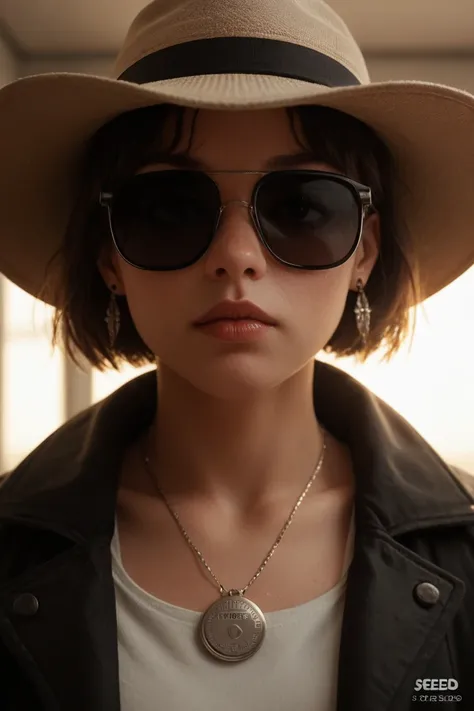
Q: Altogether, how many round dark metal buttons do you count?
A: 2